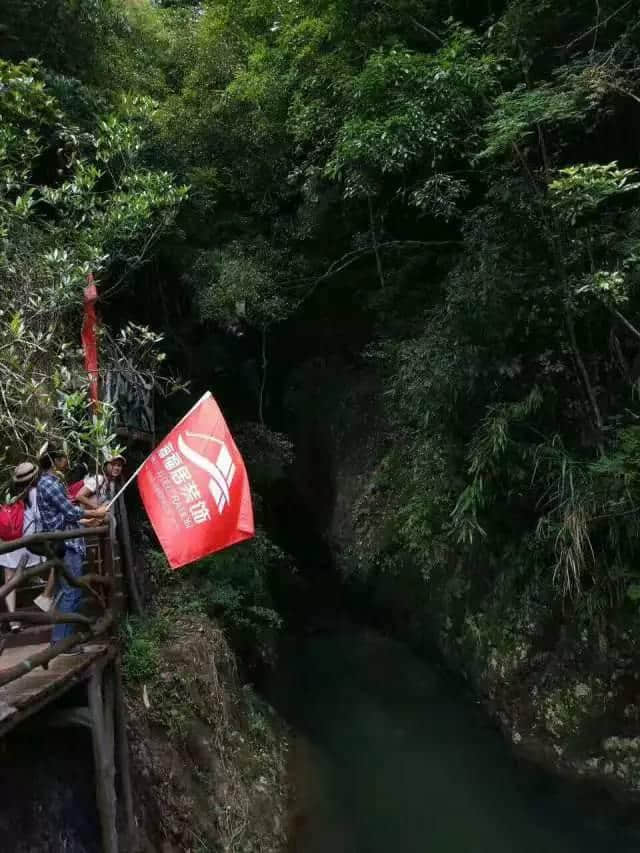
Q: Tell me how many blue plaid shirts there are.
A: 1